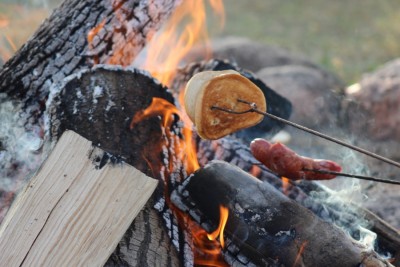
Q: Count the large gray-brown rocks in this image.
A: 3